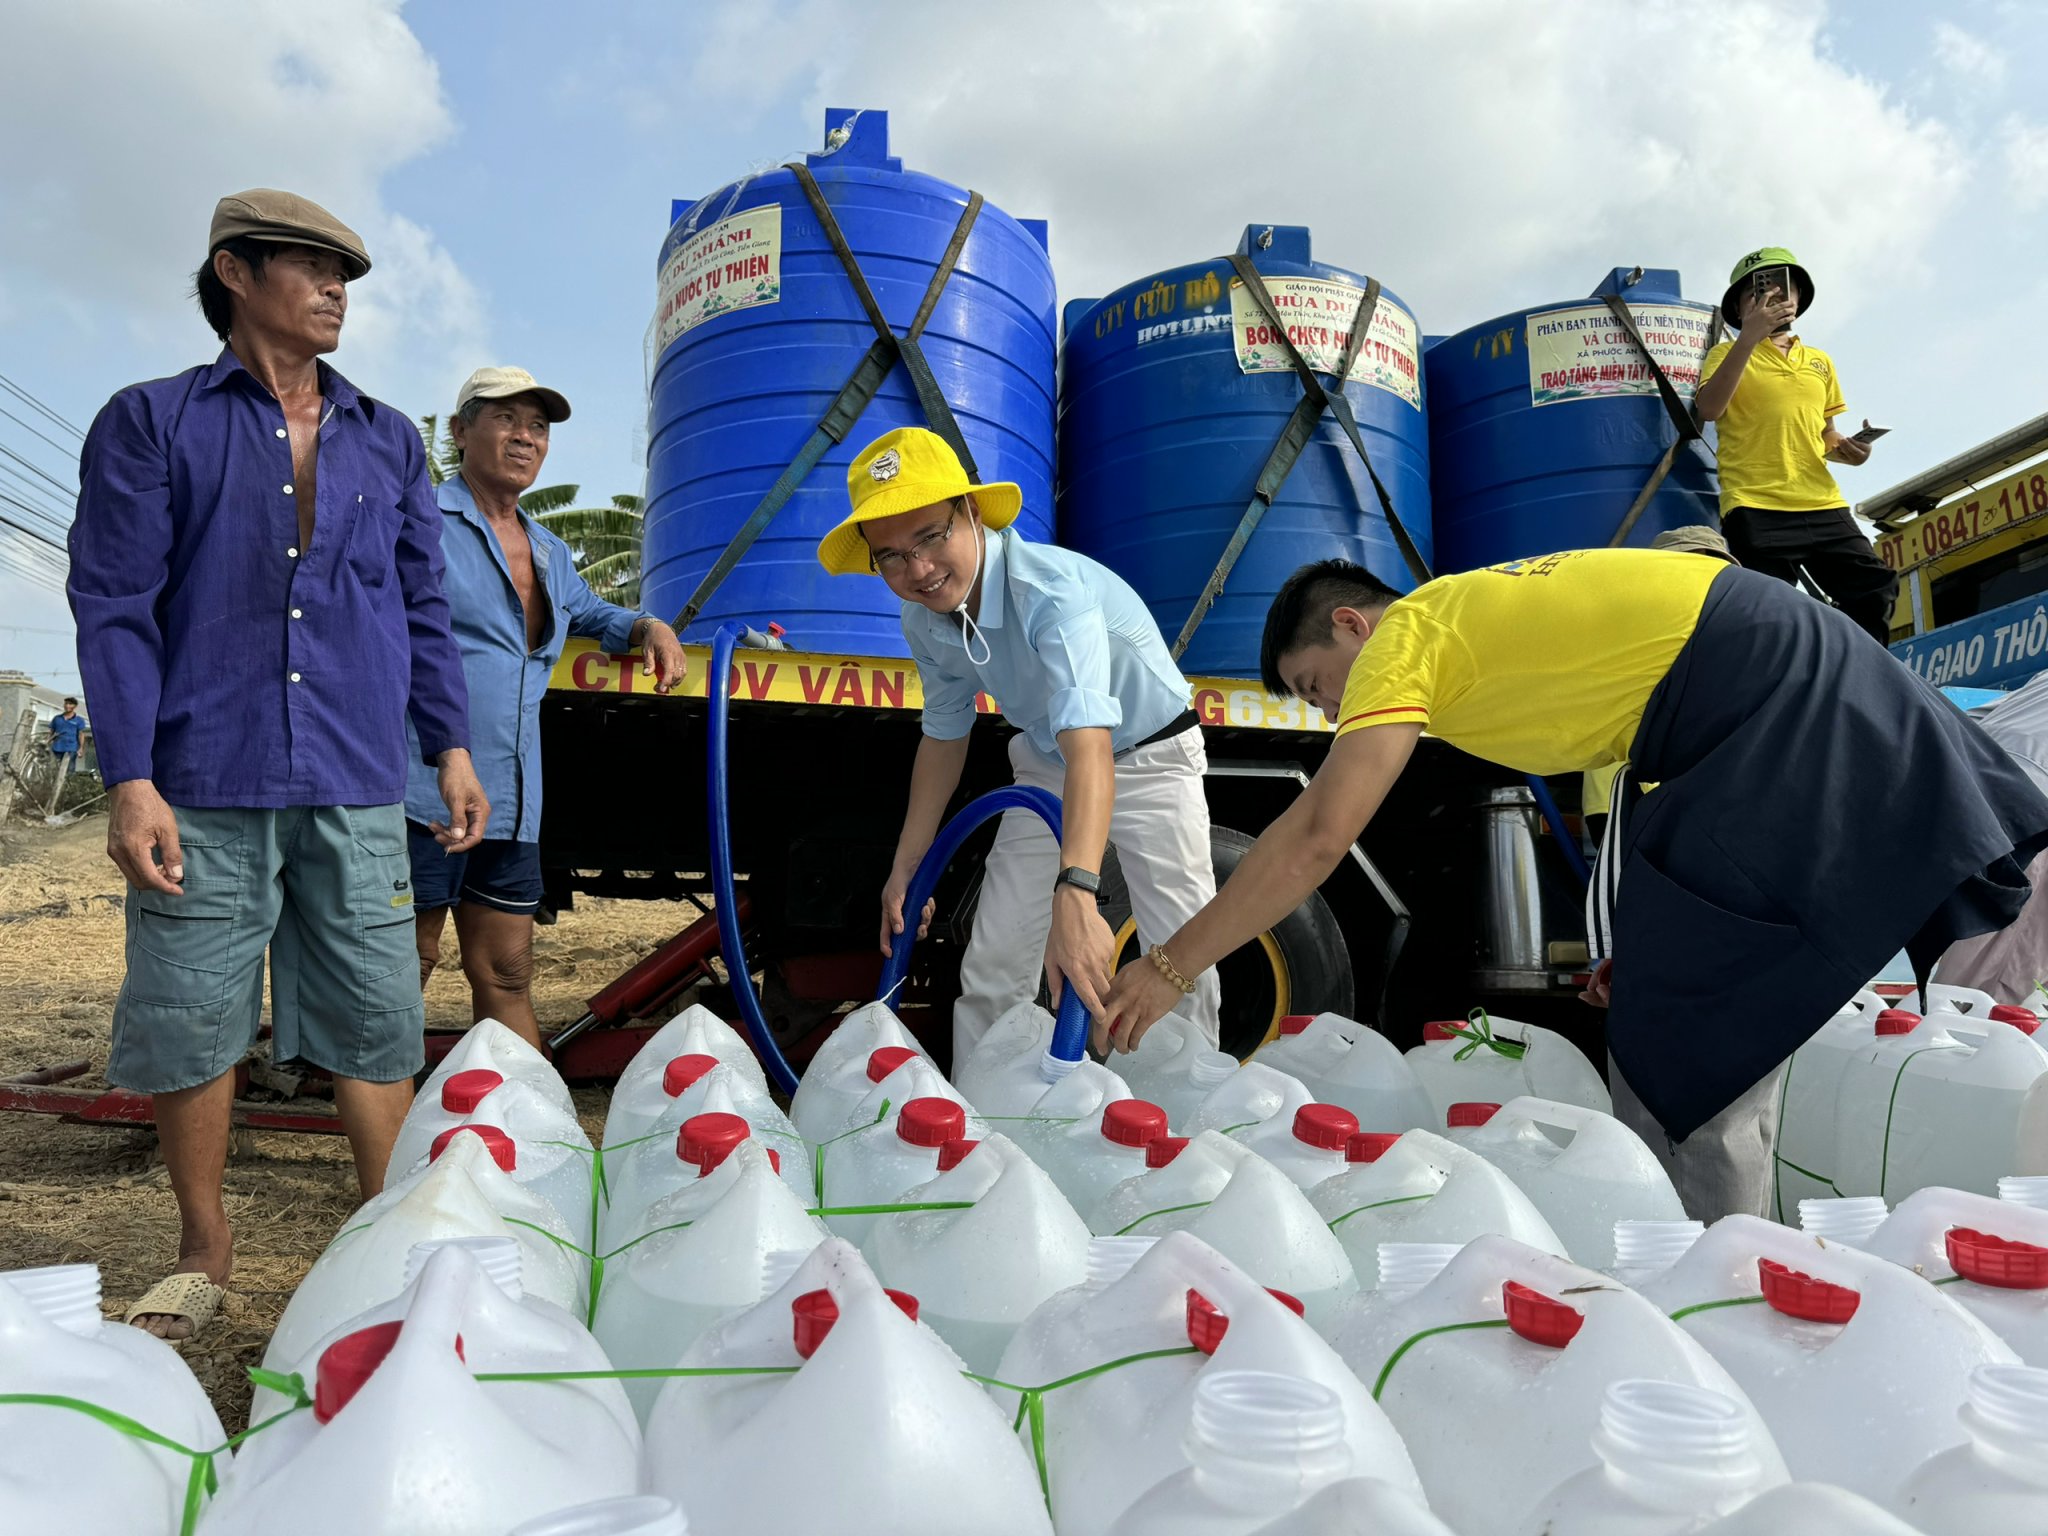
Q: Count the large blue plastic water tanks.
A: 3